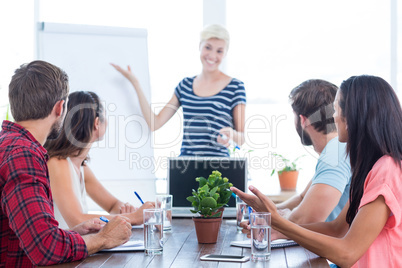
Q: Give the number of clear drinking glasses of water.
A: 4